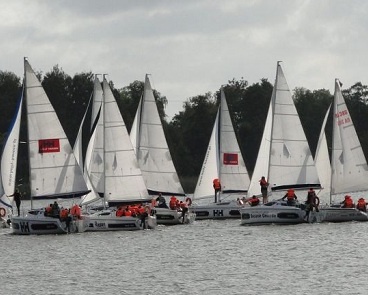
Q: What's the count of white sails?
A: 14